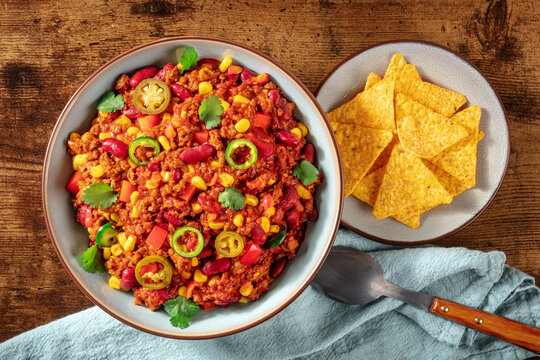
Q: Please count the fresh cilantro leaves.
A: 8